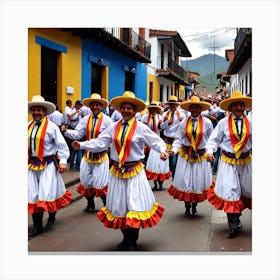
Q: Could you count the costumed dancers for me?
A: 7